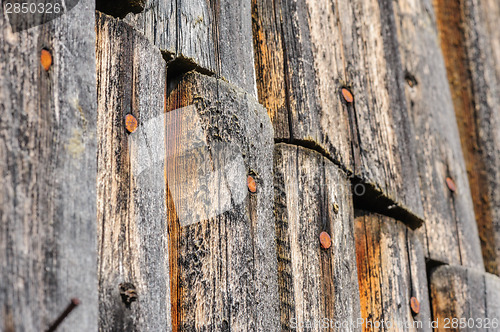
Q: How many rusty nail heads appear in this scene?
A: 7